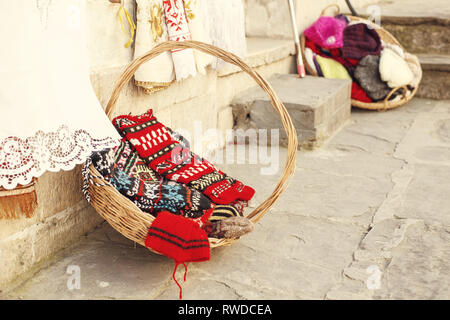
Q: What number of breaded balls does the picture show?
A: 0